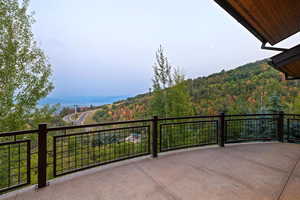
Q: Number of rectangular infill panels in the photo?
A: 5